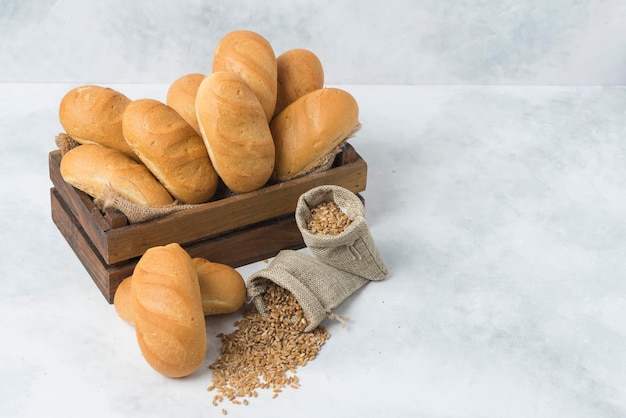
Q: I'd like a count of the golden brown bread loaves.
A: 10